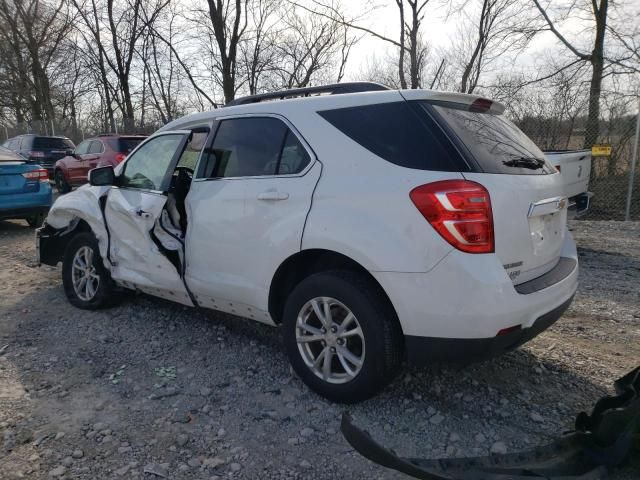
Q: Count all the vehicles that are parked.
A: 5